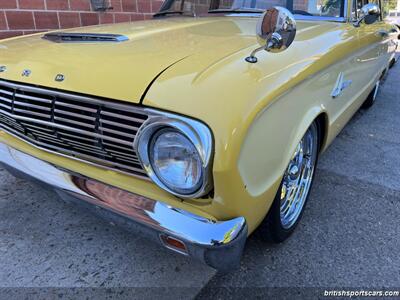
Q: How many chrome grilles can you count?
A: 1